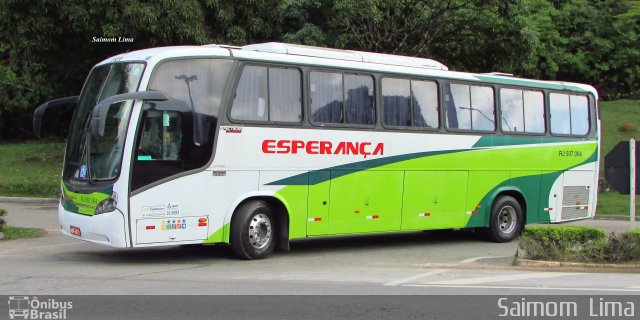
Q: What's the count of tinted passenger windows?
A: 6